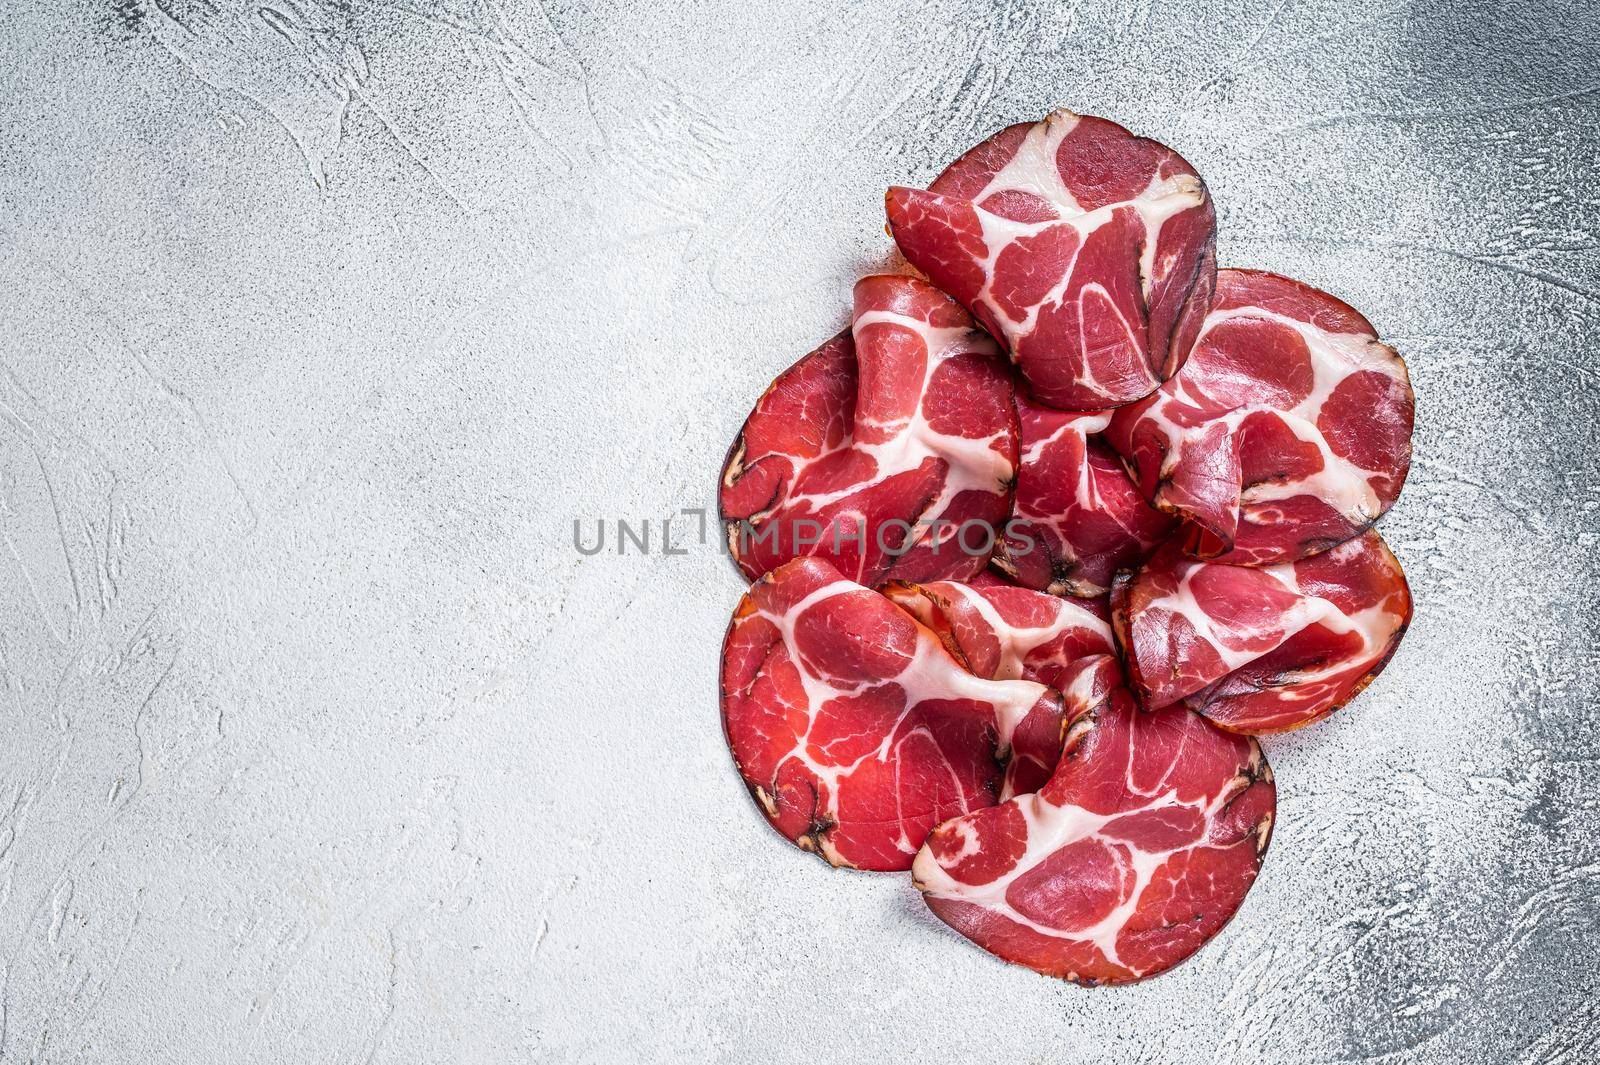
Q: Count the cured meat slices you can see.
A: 8